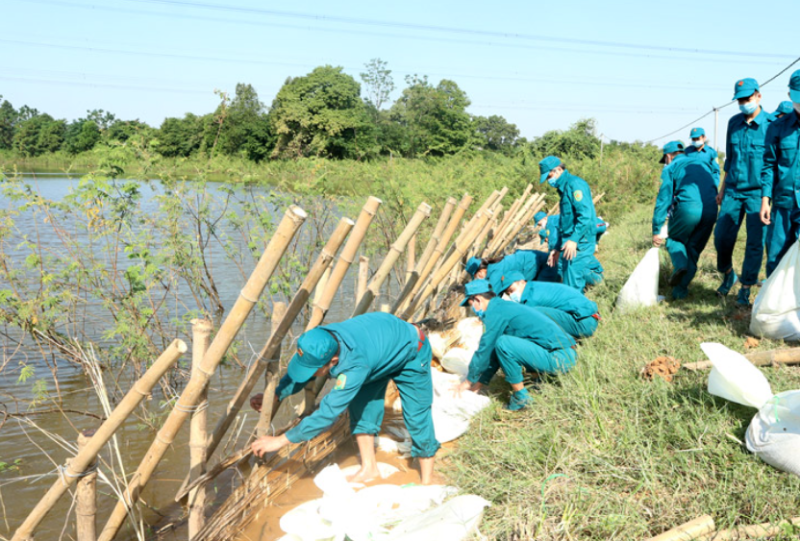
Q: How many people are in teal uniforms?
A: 12